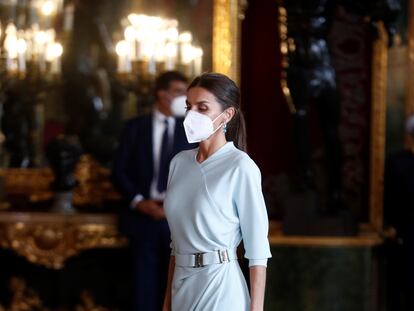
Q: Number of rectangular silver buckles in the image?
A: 2